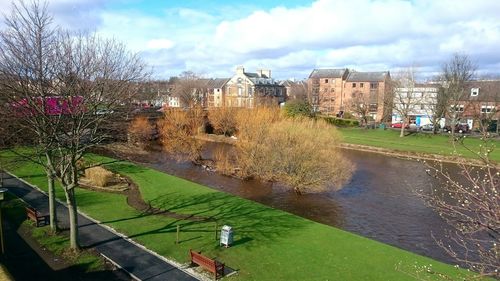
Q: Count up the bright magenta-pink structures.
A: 1